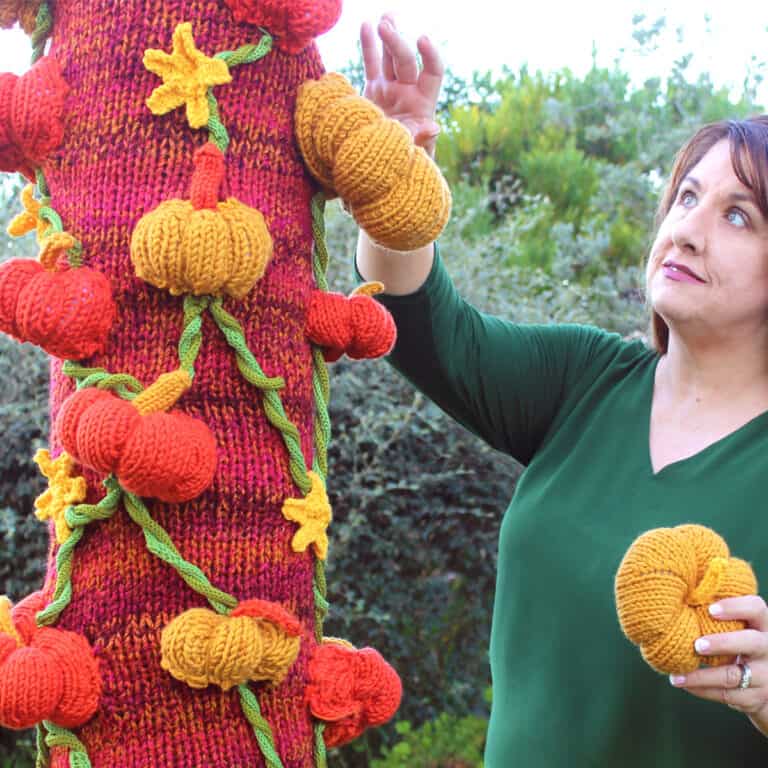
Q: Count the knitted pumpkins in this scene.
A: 12